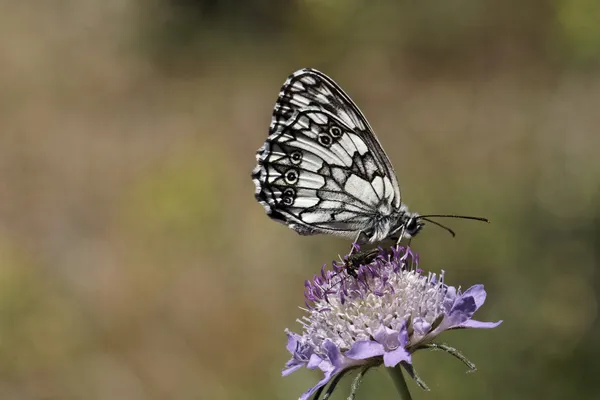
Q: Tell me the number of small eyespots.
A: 6